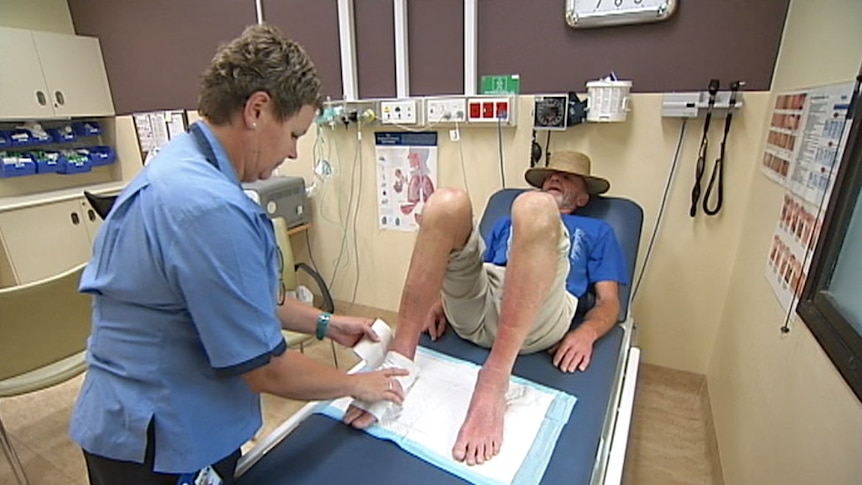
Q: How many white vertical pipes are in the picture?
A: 4